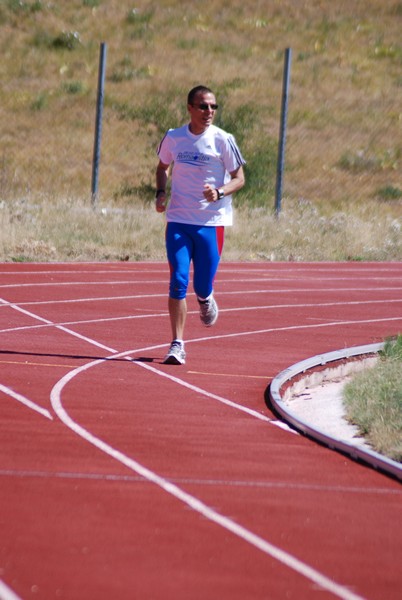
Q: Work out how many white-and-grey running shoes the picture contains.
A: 2